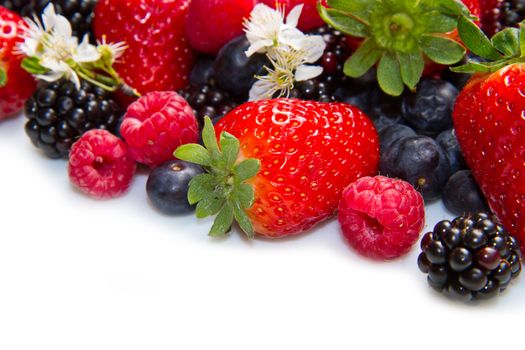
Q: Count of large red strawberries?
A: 5